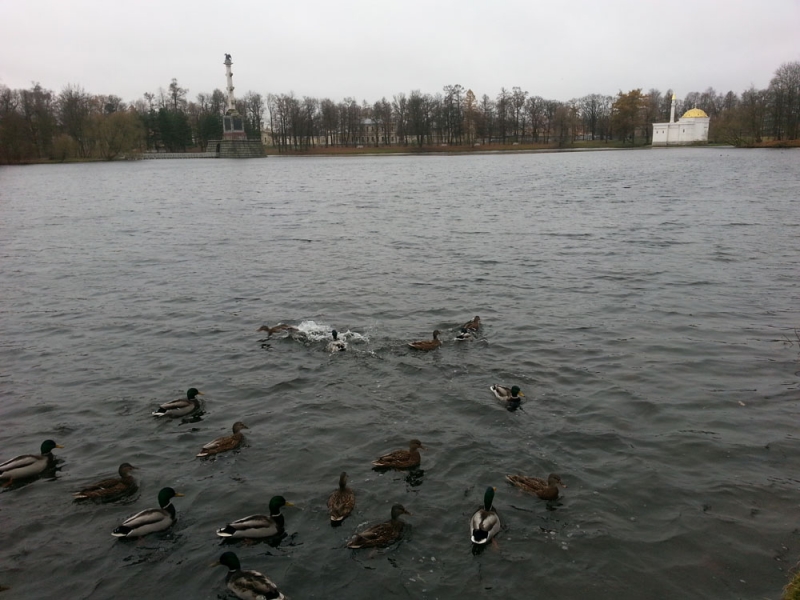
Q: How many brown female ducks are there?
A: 9